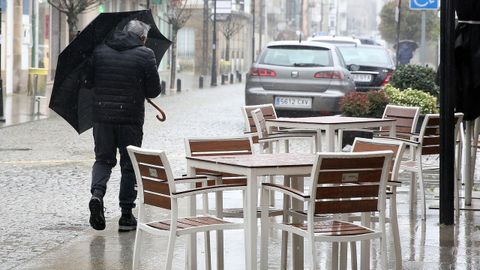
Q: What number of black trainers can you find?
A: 2